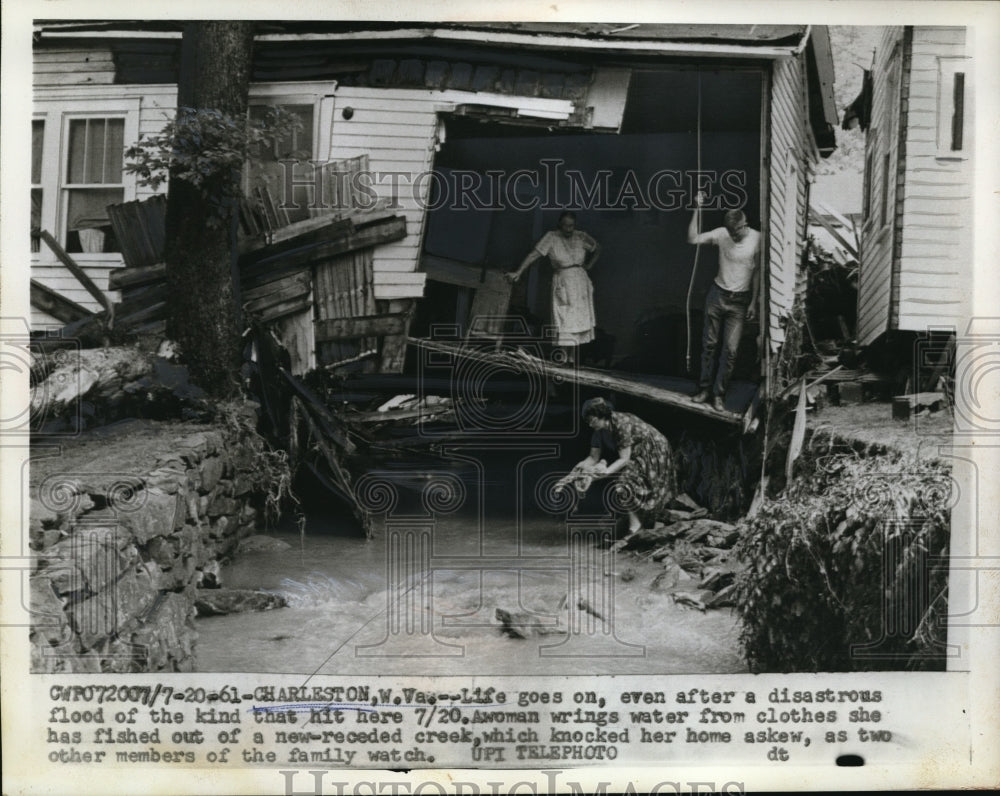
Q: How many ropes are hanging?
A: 1